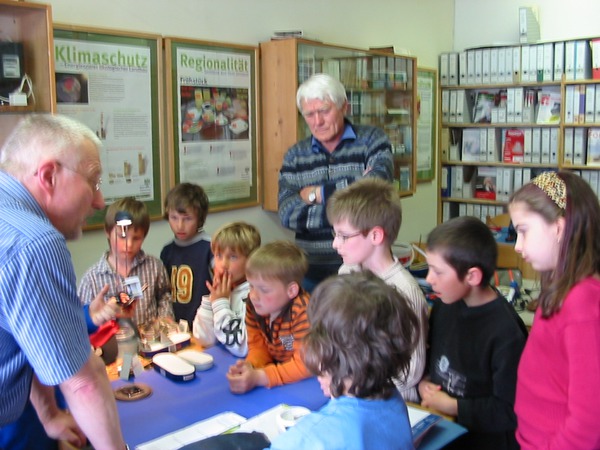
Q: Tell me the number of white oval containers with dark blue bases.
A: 2